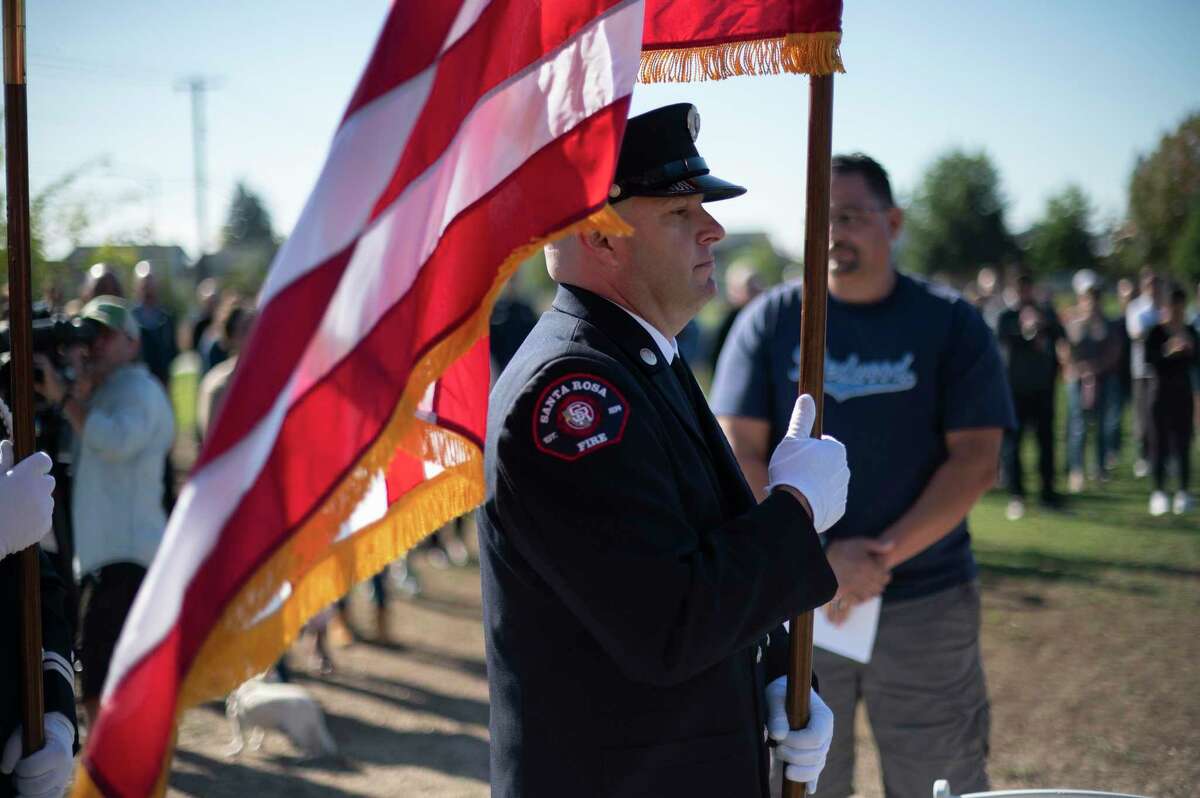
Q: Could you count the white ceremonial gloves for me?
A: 4